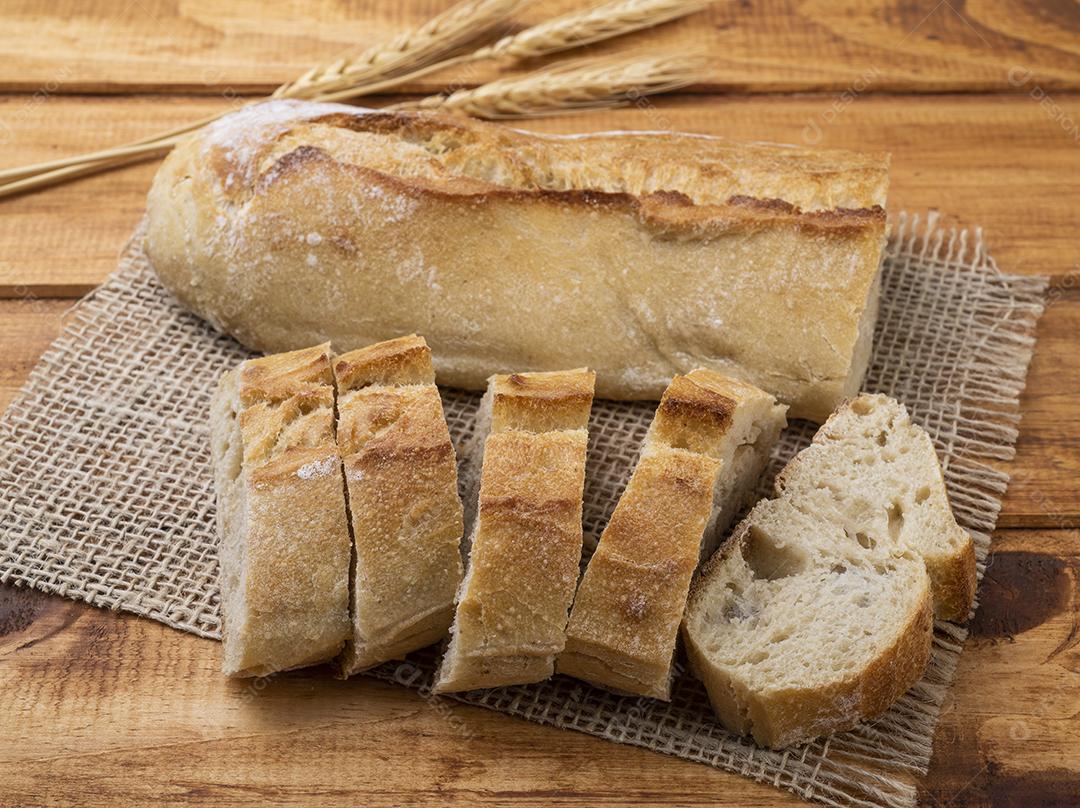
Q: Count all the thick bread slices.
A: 6